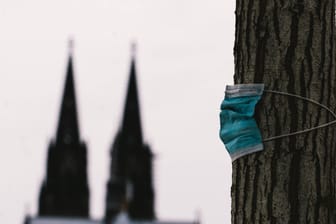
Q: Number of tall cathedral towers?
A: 2